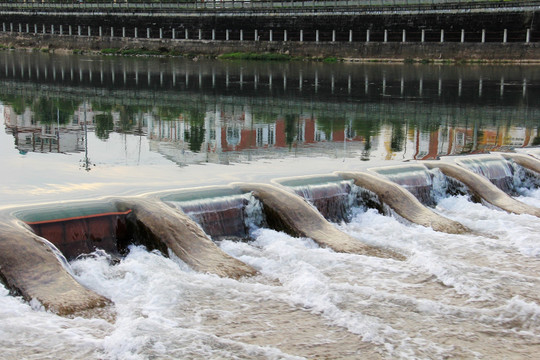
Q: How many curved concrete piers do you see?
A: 6